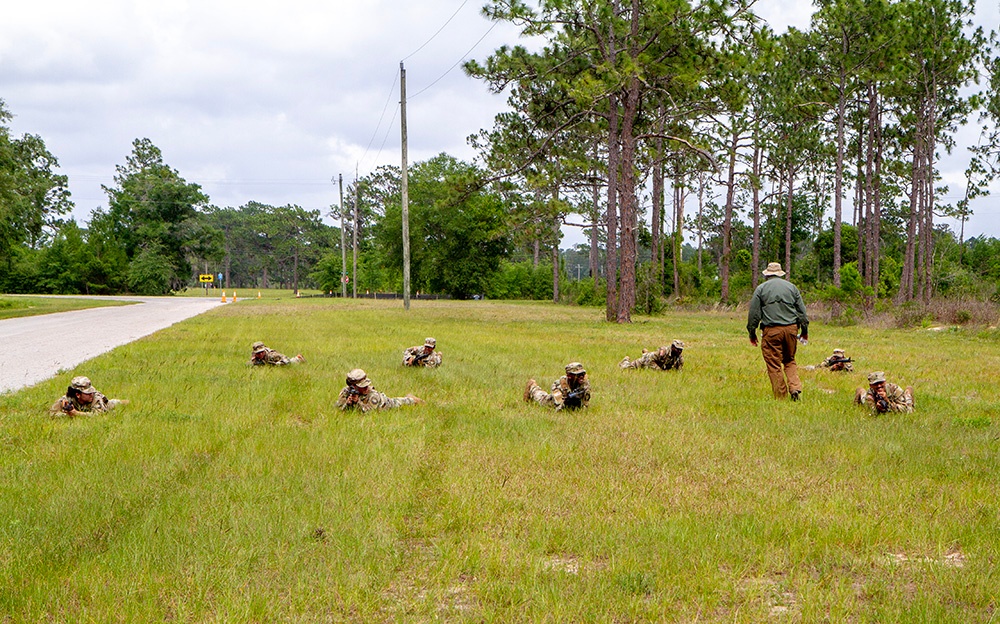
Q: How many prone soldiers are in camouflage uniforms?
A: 8